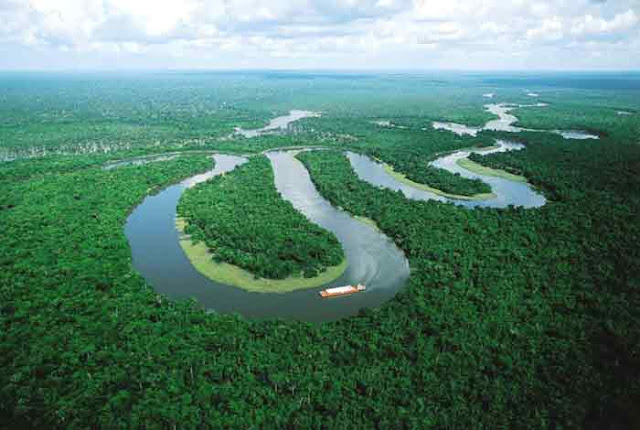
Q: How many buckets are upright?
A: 0